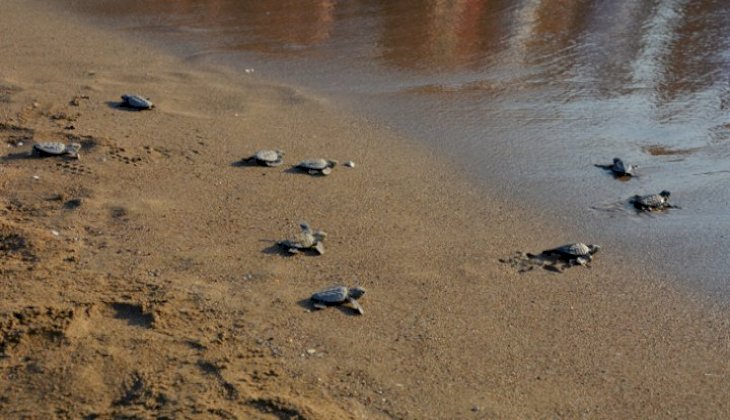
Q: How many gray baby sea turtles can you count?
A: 9